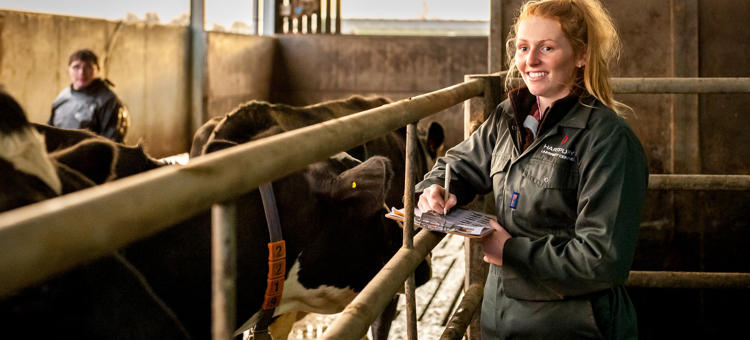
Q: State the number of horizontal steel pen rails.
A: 6